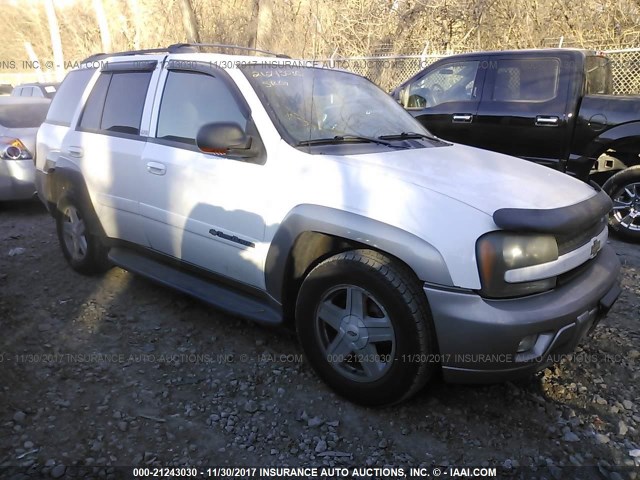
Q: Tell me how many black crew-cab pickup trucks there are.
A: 1